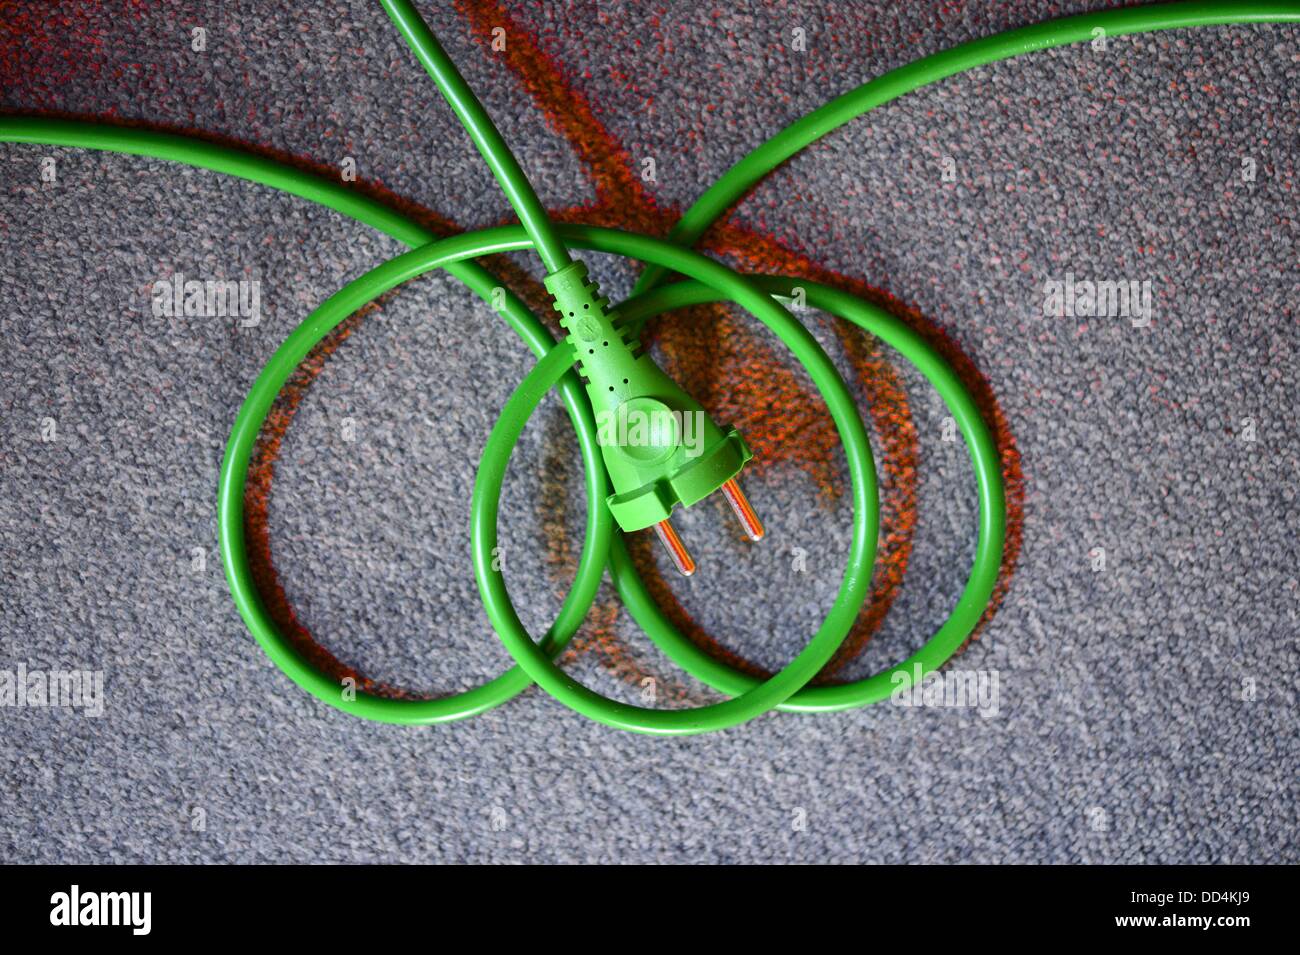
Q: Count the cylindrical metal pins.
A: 2